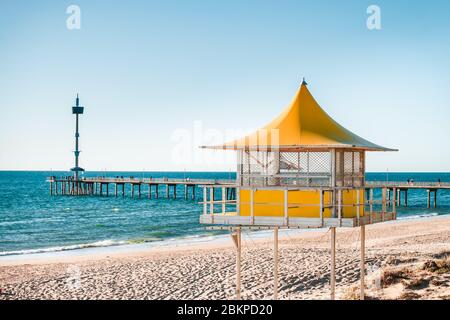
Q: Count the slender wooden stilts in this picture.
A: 4